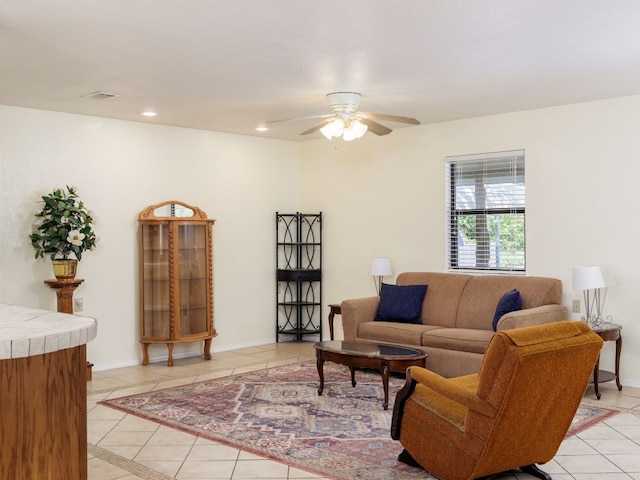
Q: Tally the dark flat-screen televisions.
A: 0